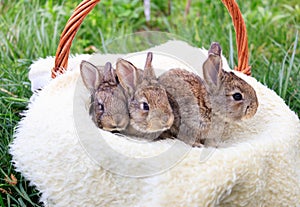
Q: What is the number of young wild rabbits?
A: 3